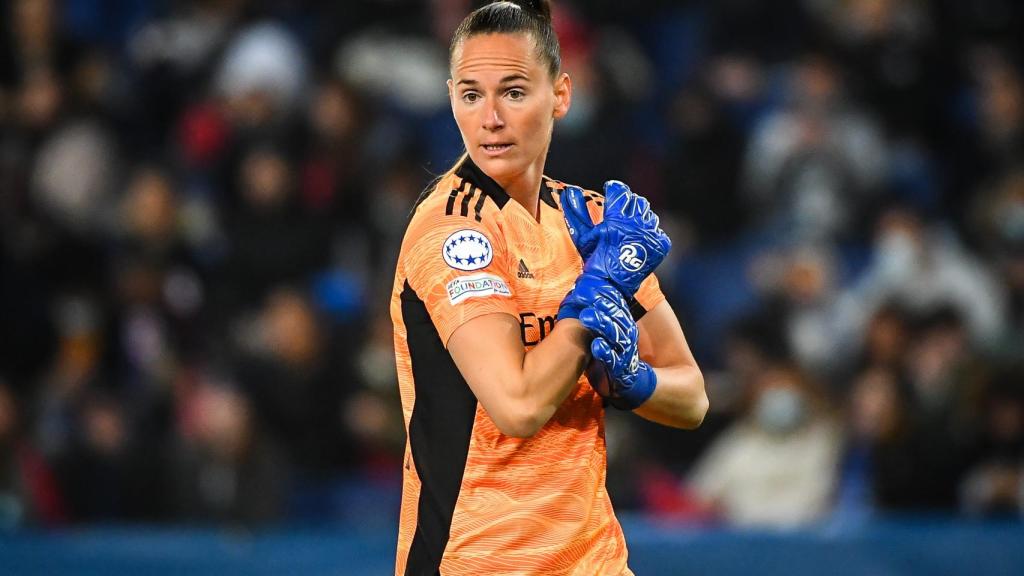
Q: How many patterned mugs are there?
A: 0